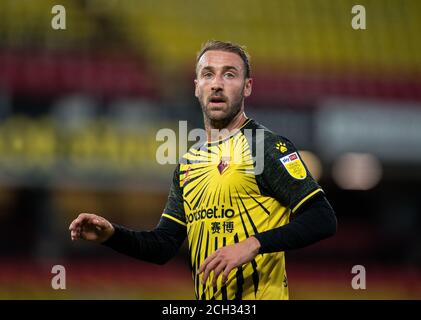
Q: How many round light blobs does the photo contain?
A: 2